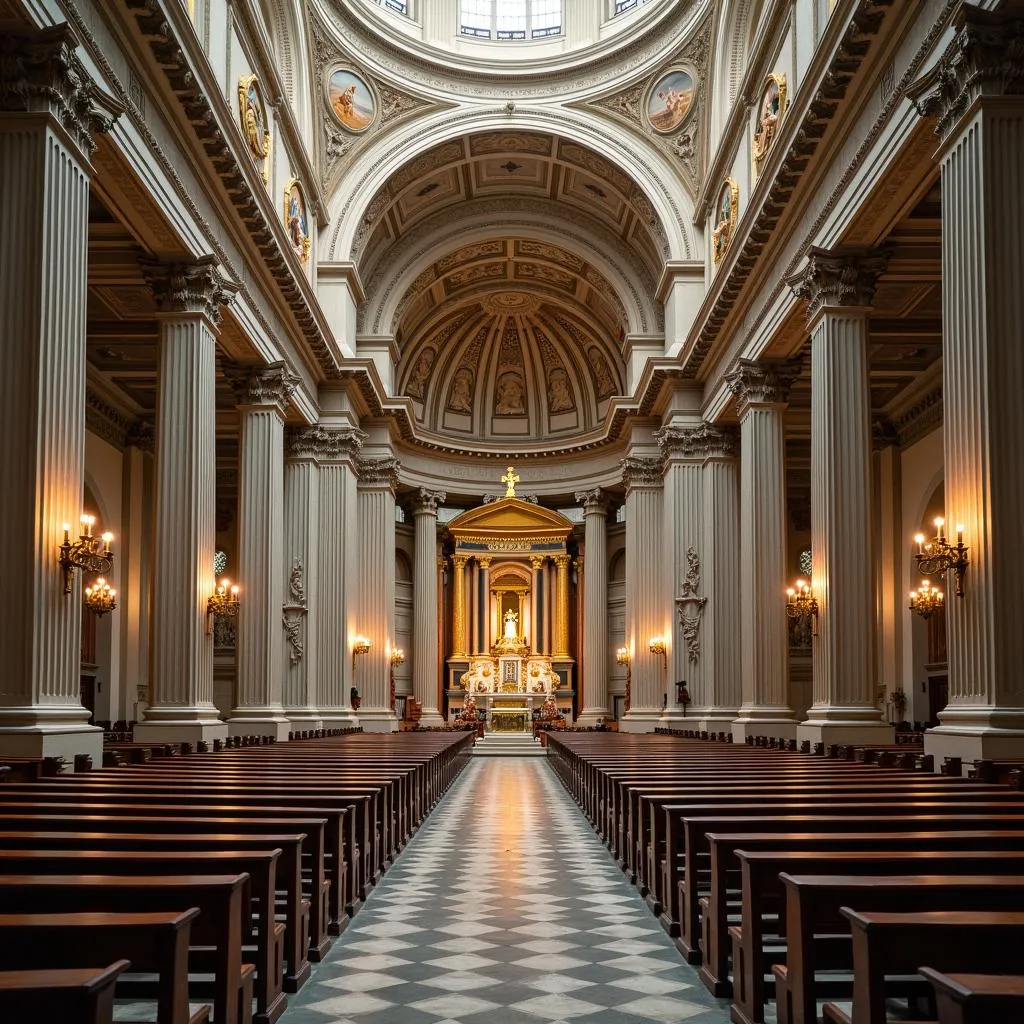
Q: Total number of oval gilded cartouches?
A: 4